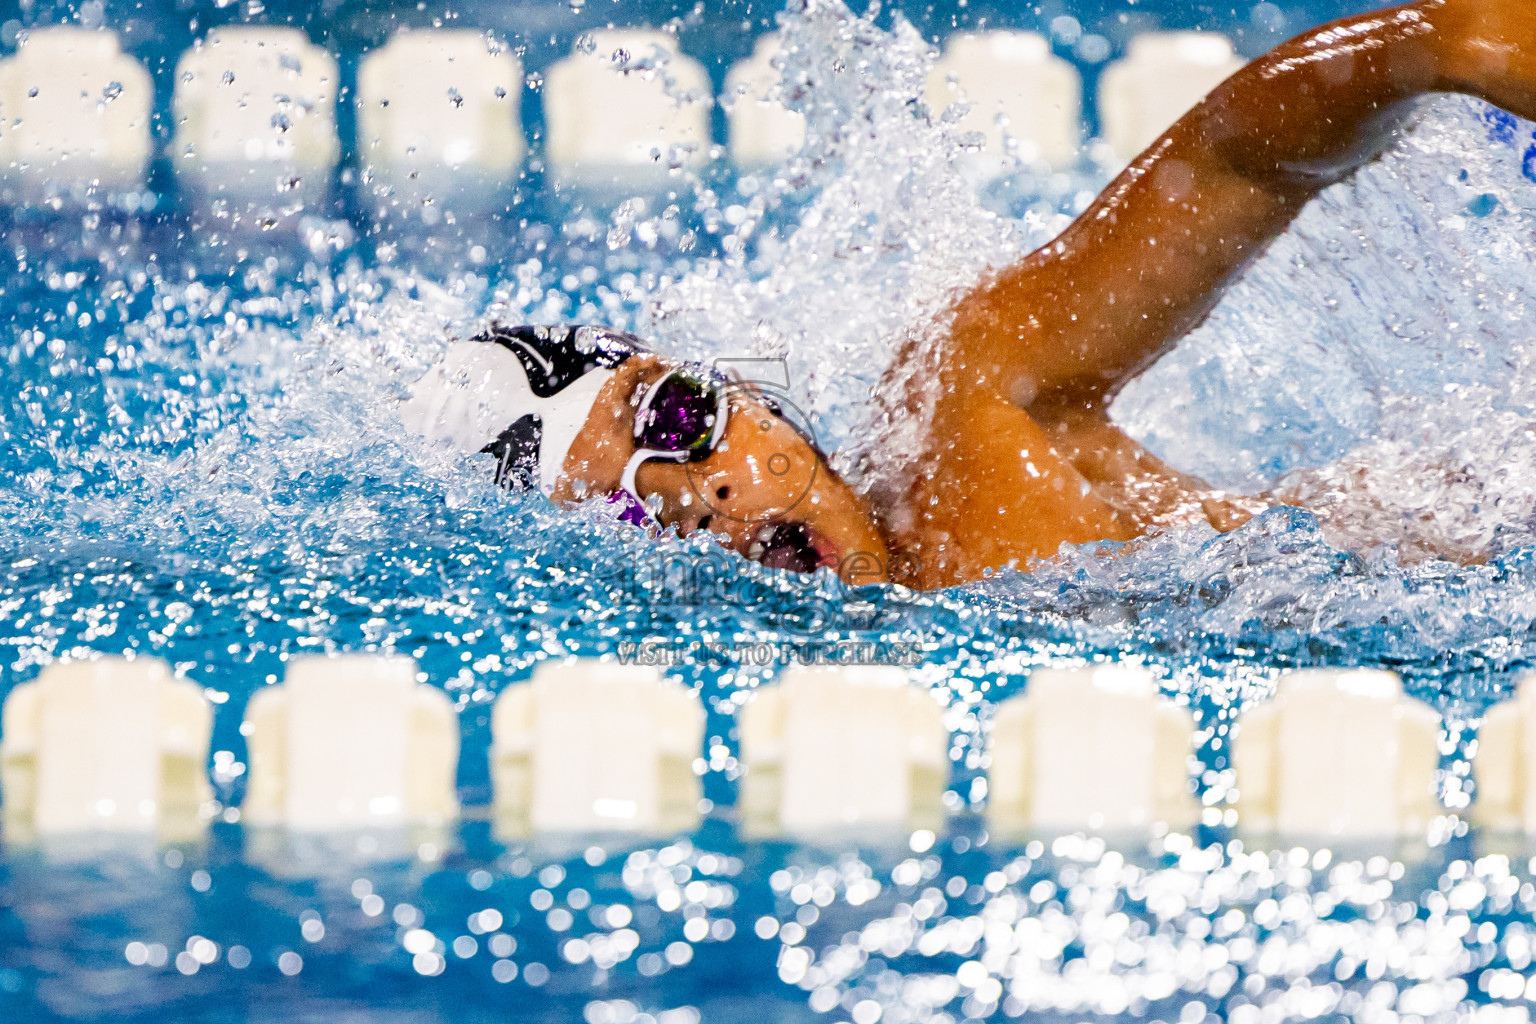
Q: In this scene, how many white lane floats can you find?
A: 14